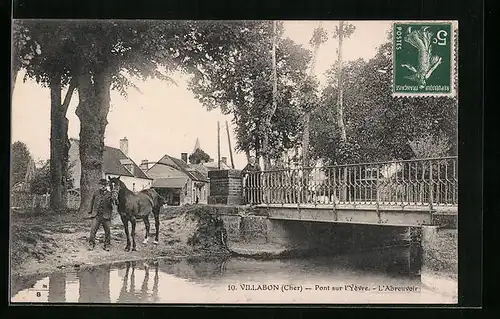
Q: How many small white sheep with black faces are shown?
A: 0